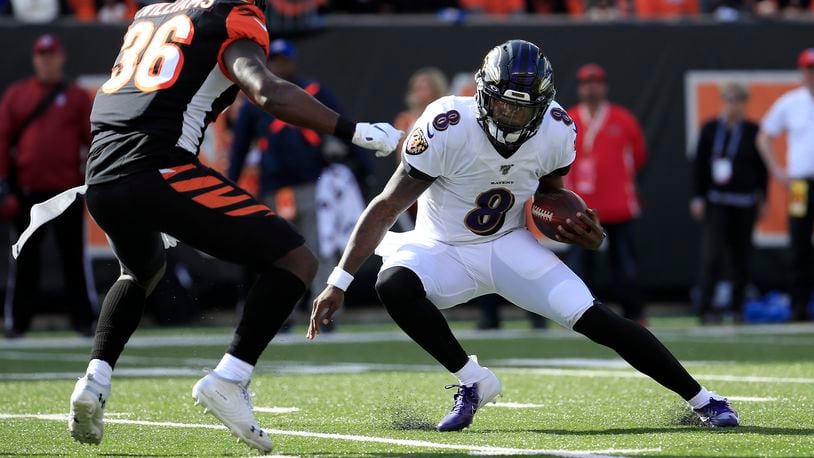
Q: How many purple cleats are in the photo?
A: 2